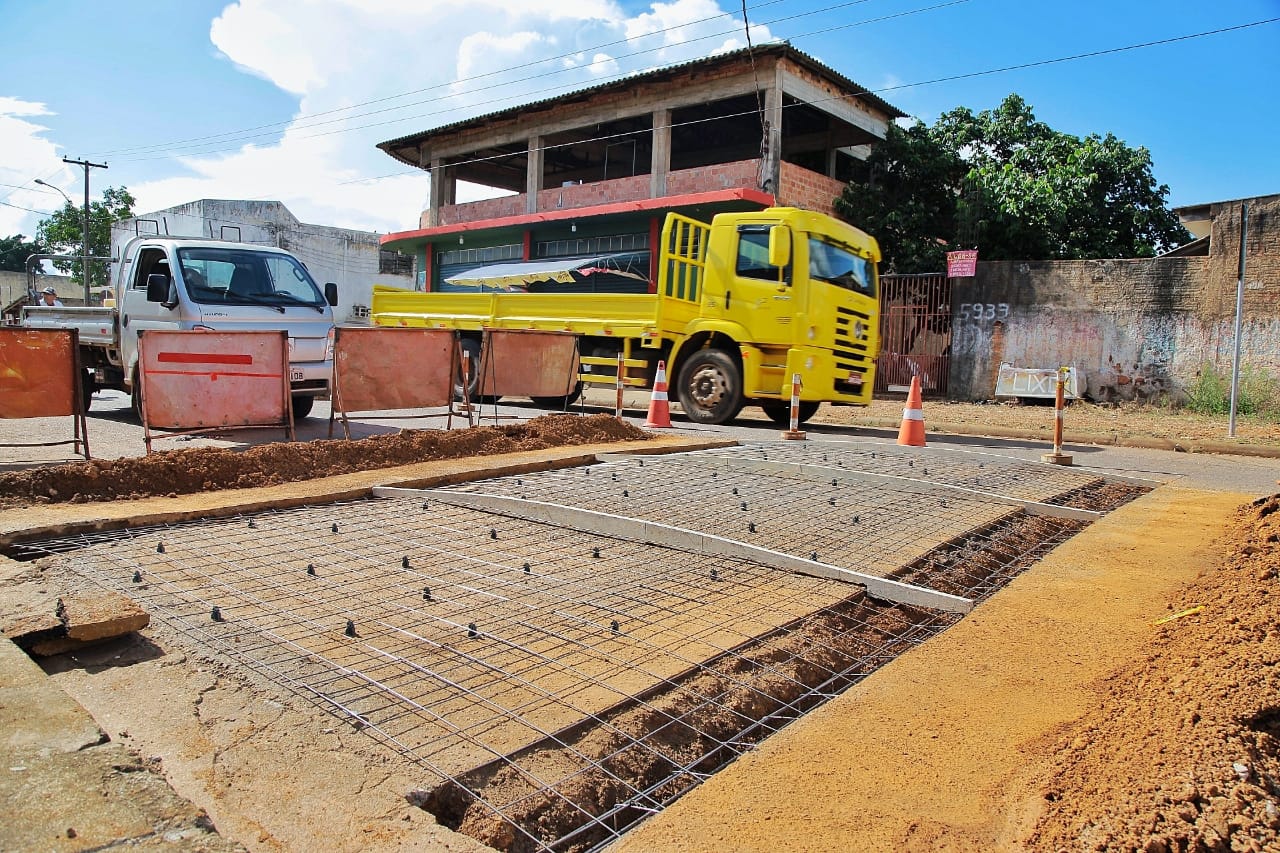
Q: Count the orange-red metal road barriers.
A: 4